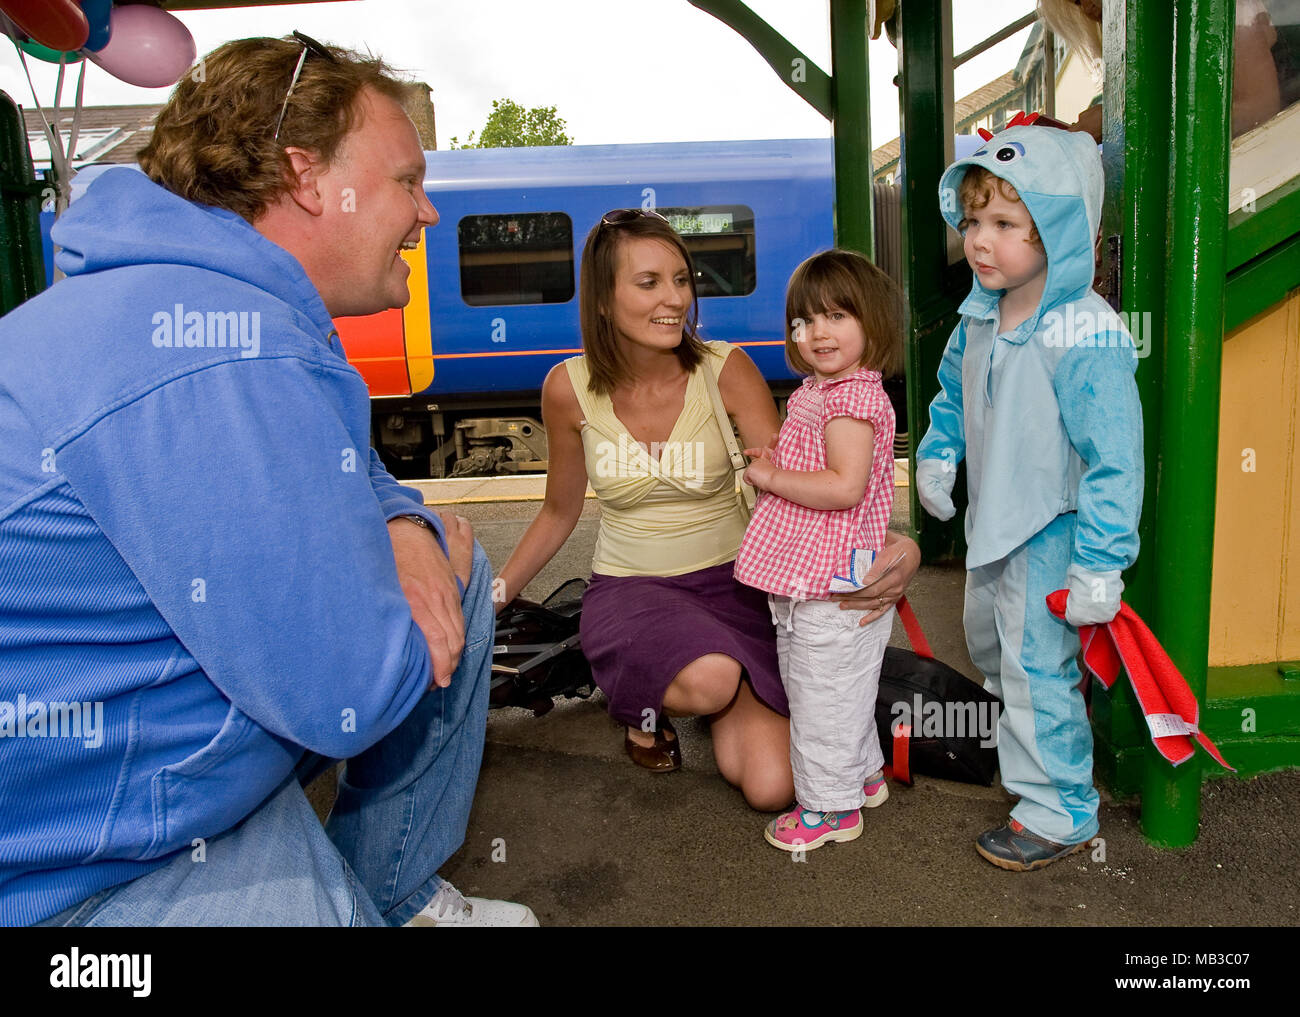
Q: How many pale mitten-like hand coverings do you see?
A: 2